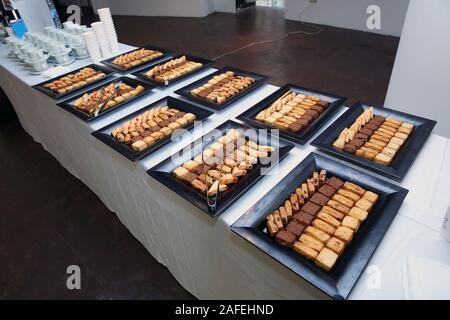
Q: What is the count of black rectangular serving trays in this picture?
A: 10